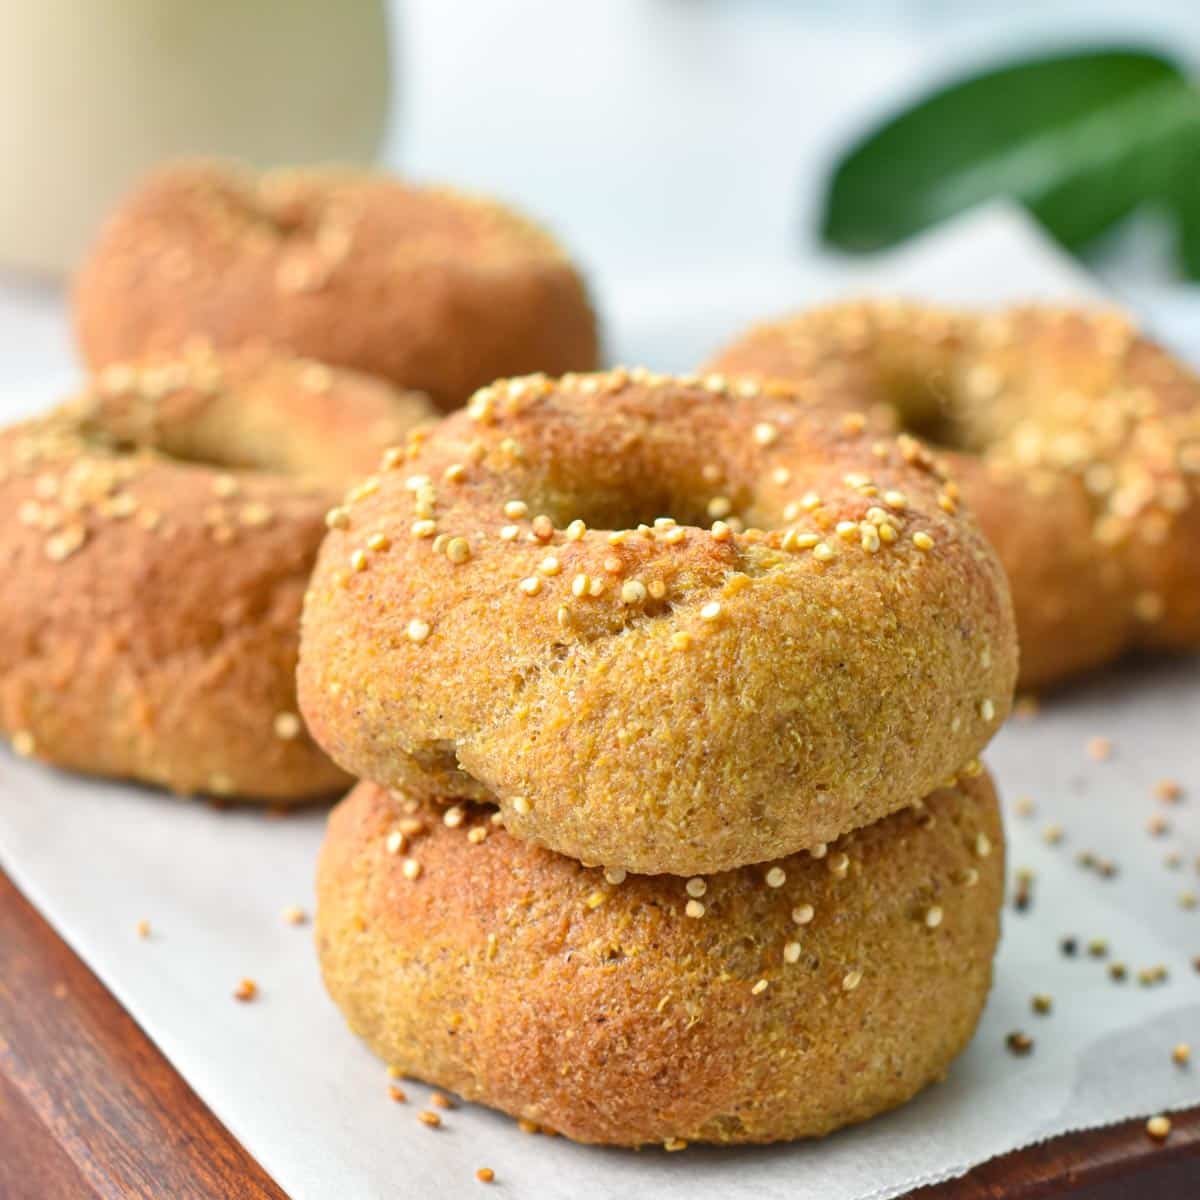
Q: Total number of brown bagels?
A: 5